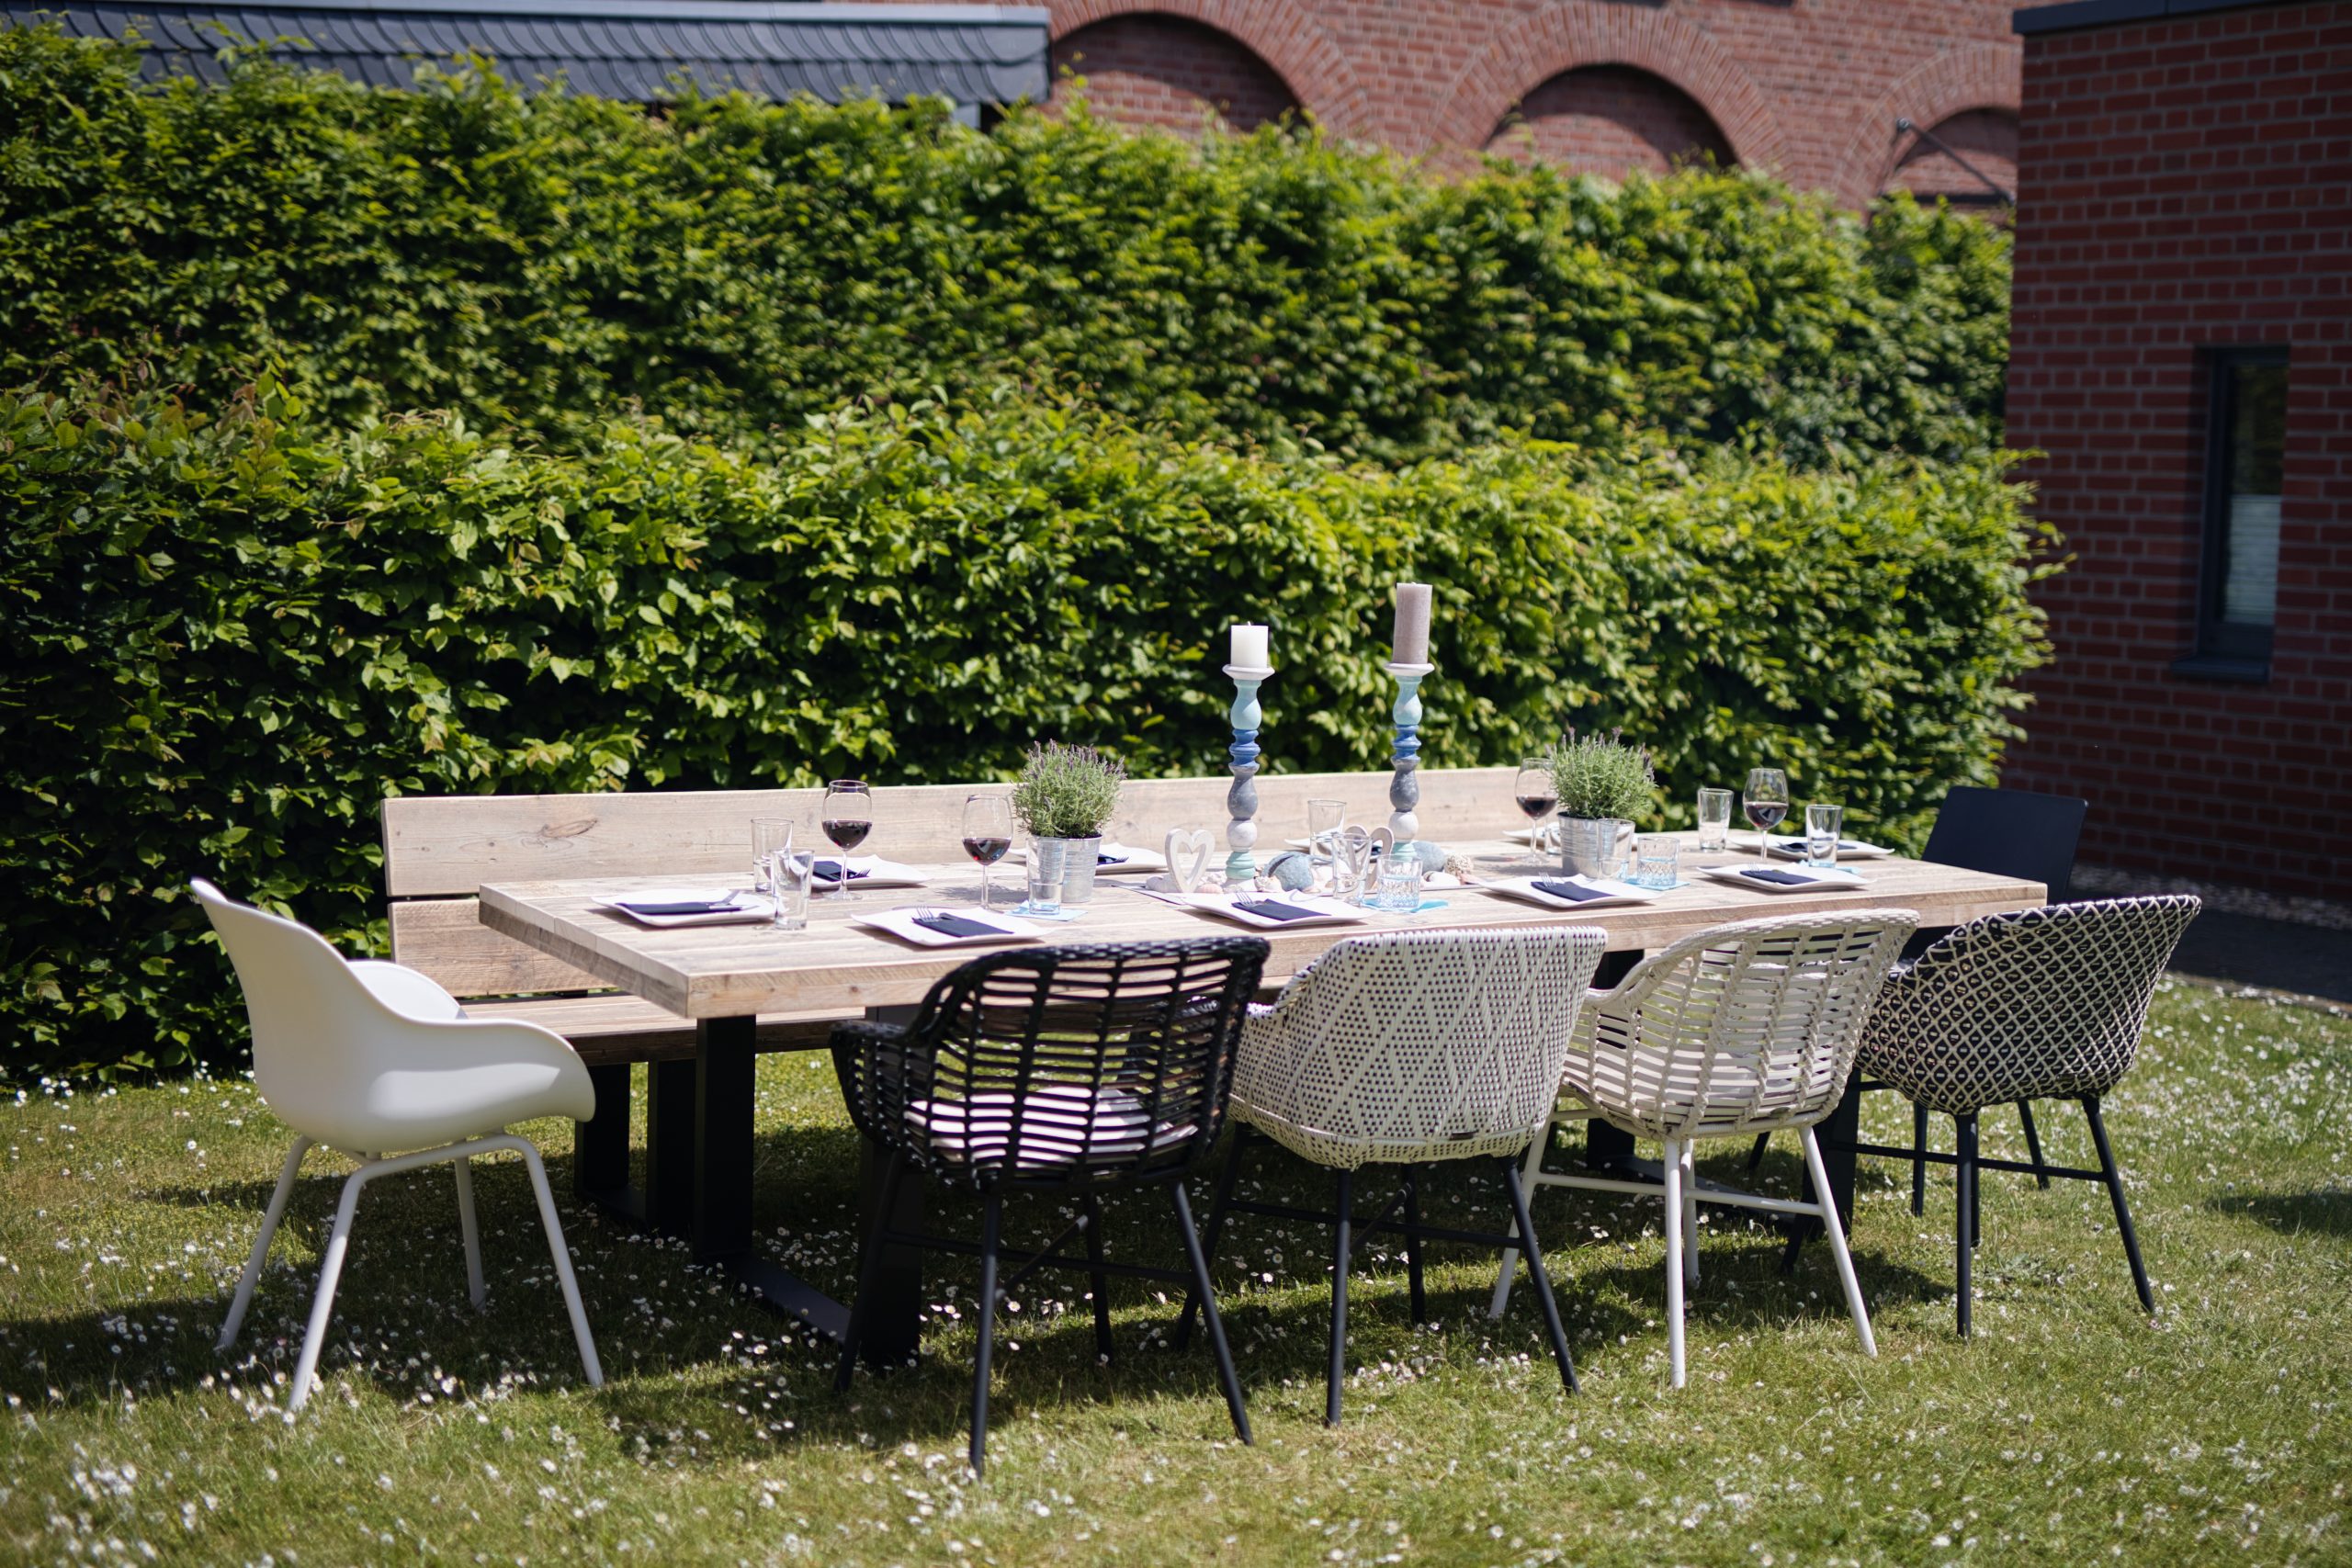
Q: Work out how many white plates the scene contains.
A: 10